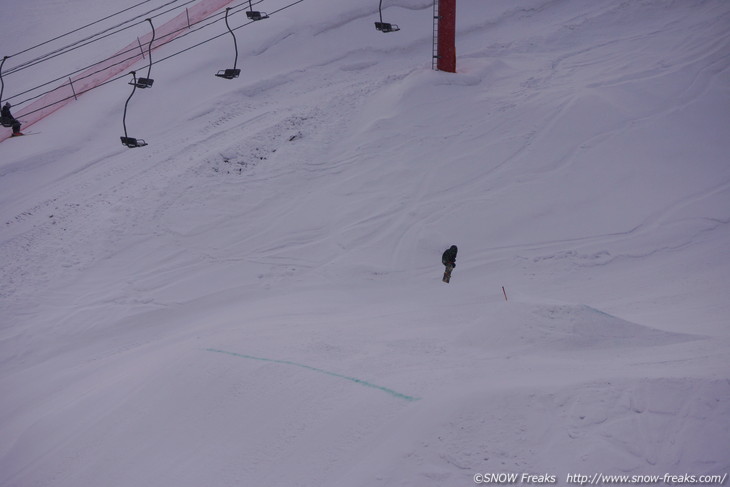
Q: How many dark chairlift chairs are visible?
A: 6